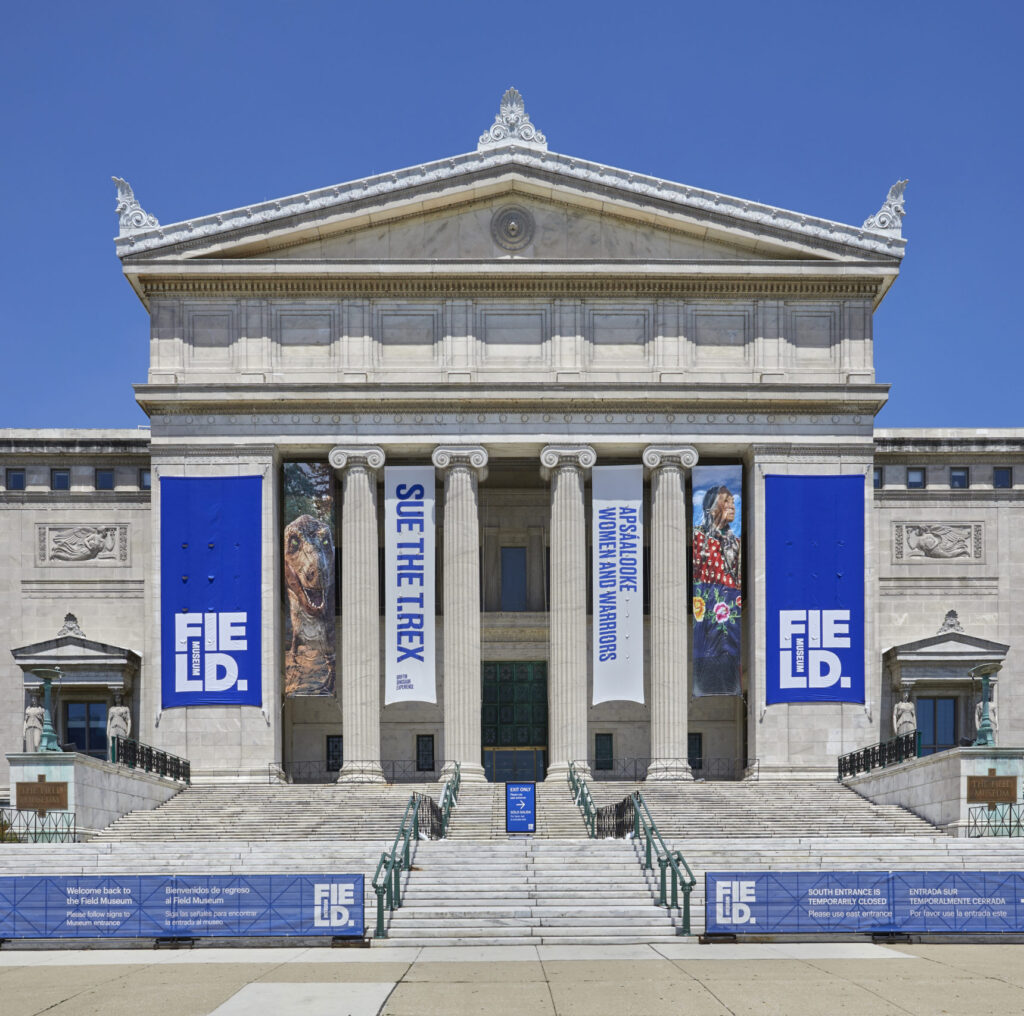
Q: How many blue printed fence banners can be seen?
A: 2